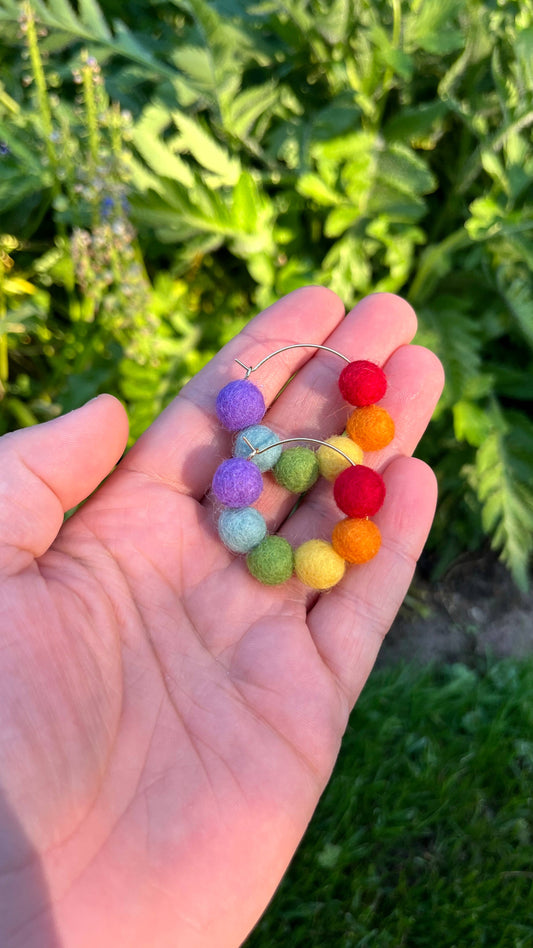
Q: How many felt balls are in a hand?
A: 12